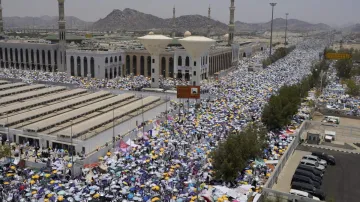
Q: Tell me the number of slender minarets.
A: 5